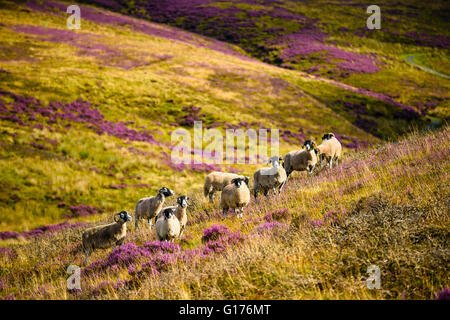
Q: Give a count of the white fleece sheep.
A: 9